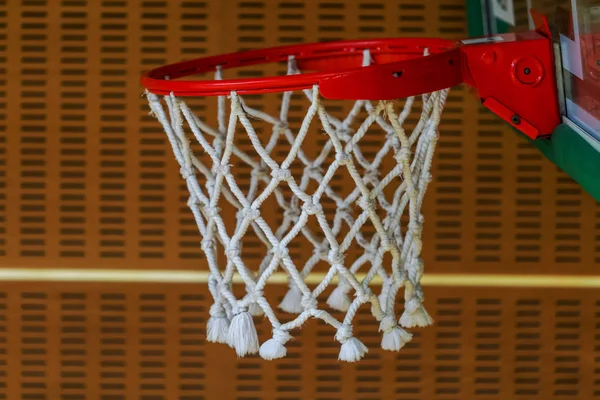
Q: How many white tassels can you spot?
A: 9